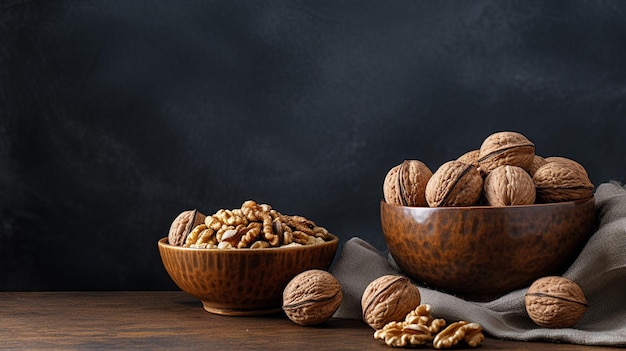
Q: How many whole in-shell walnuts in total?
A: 12